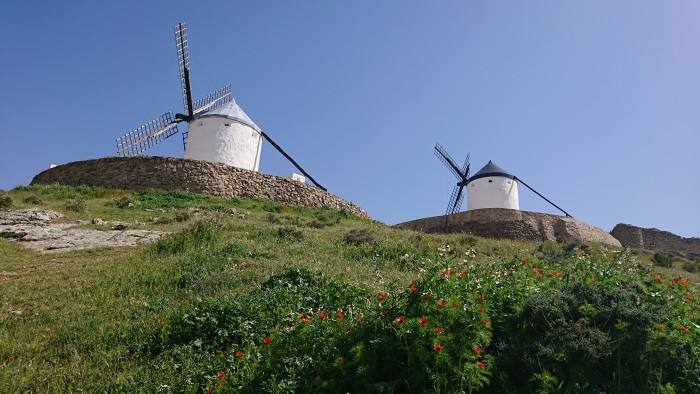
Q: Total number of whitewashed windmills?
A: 2